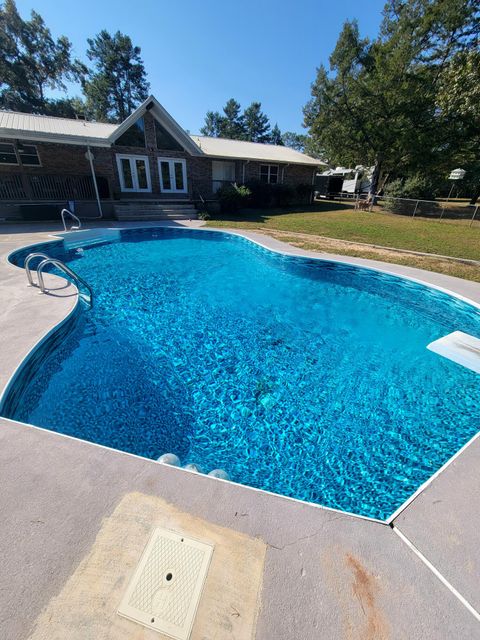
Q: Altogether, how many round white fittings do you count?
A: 3